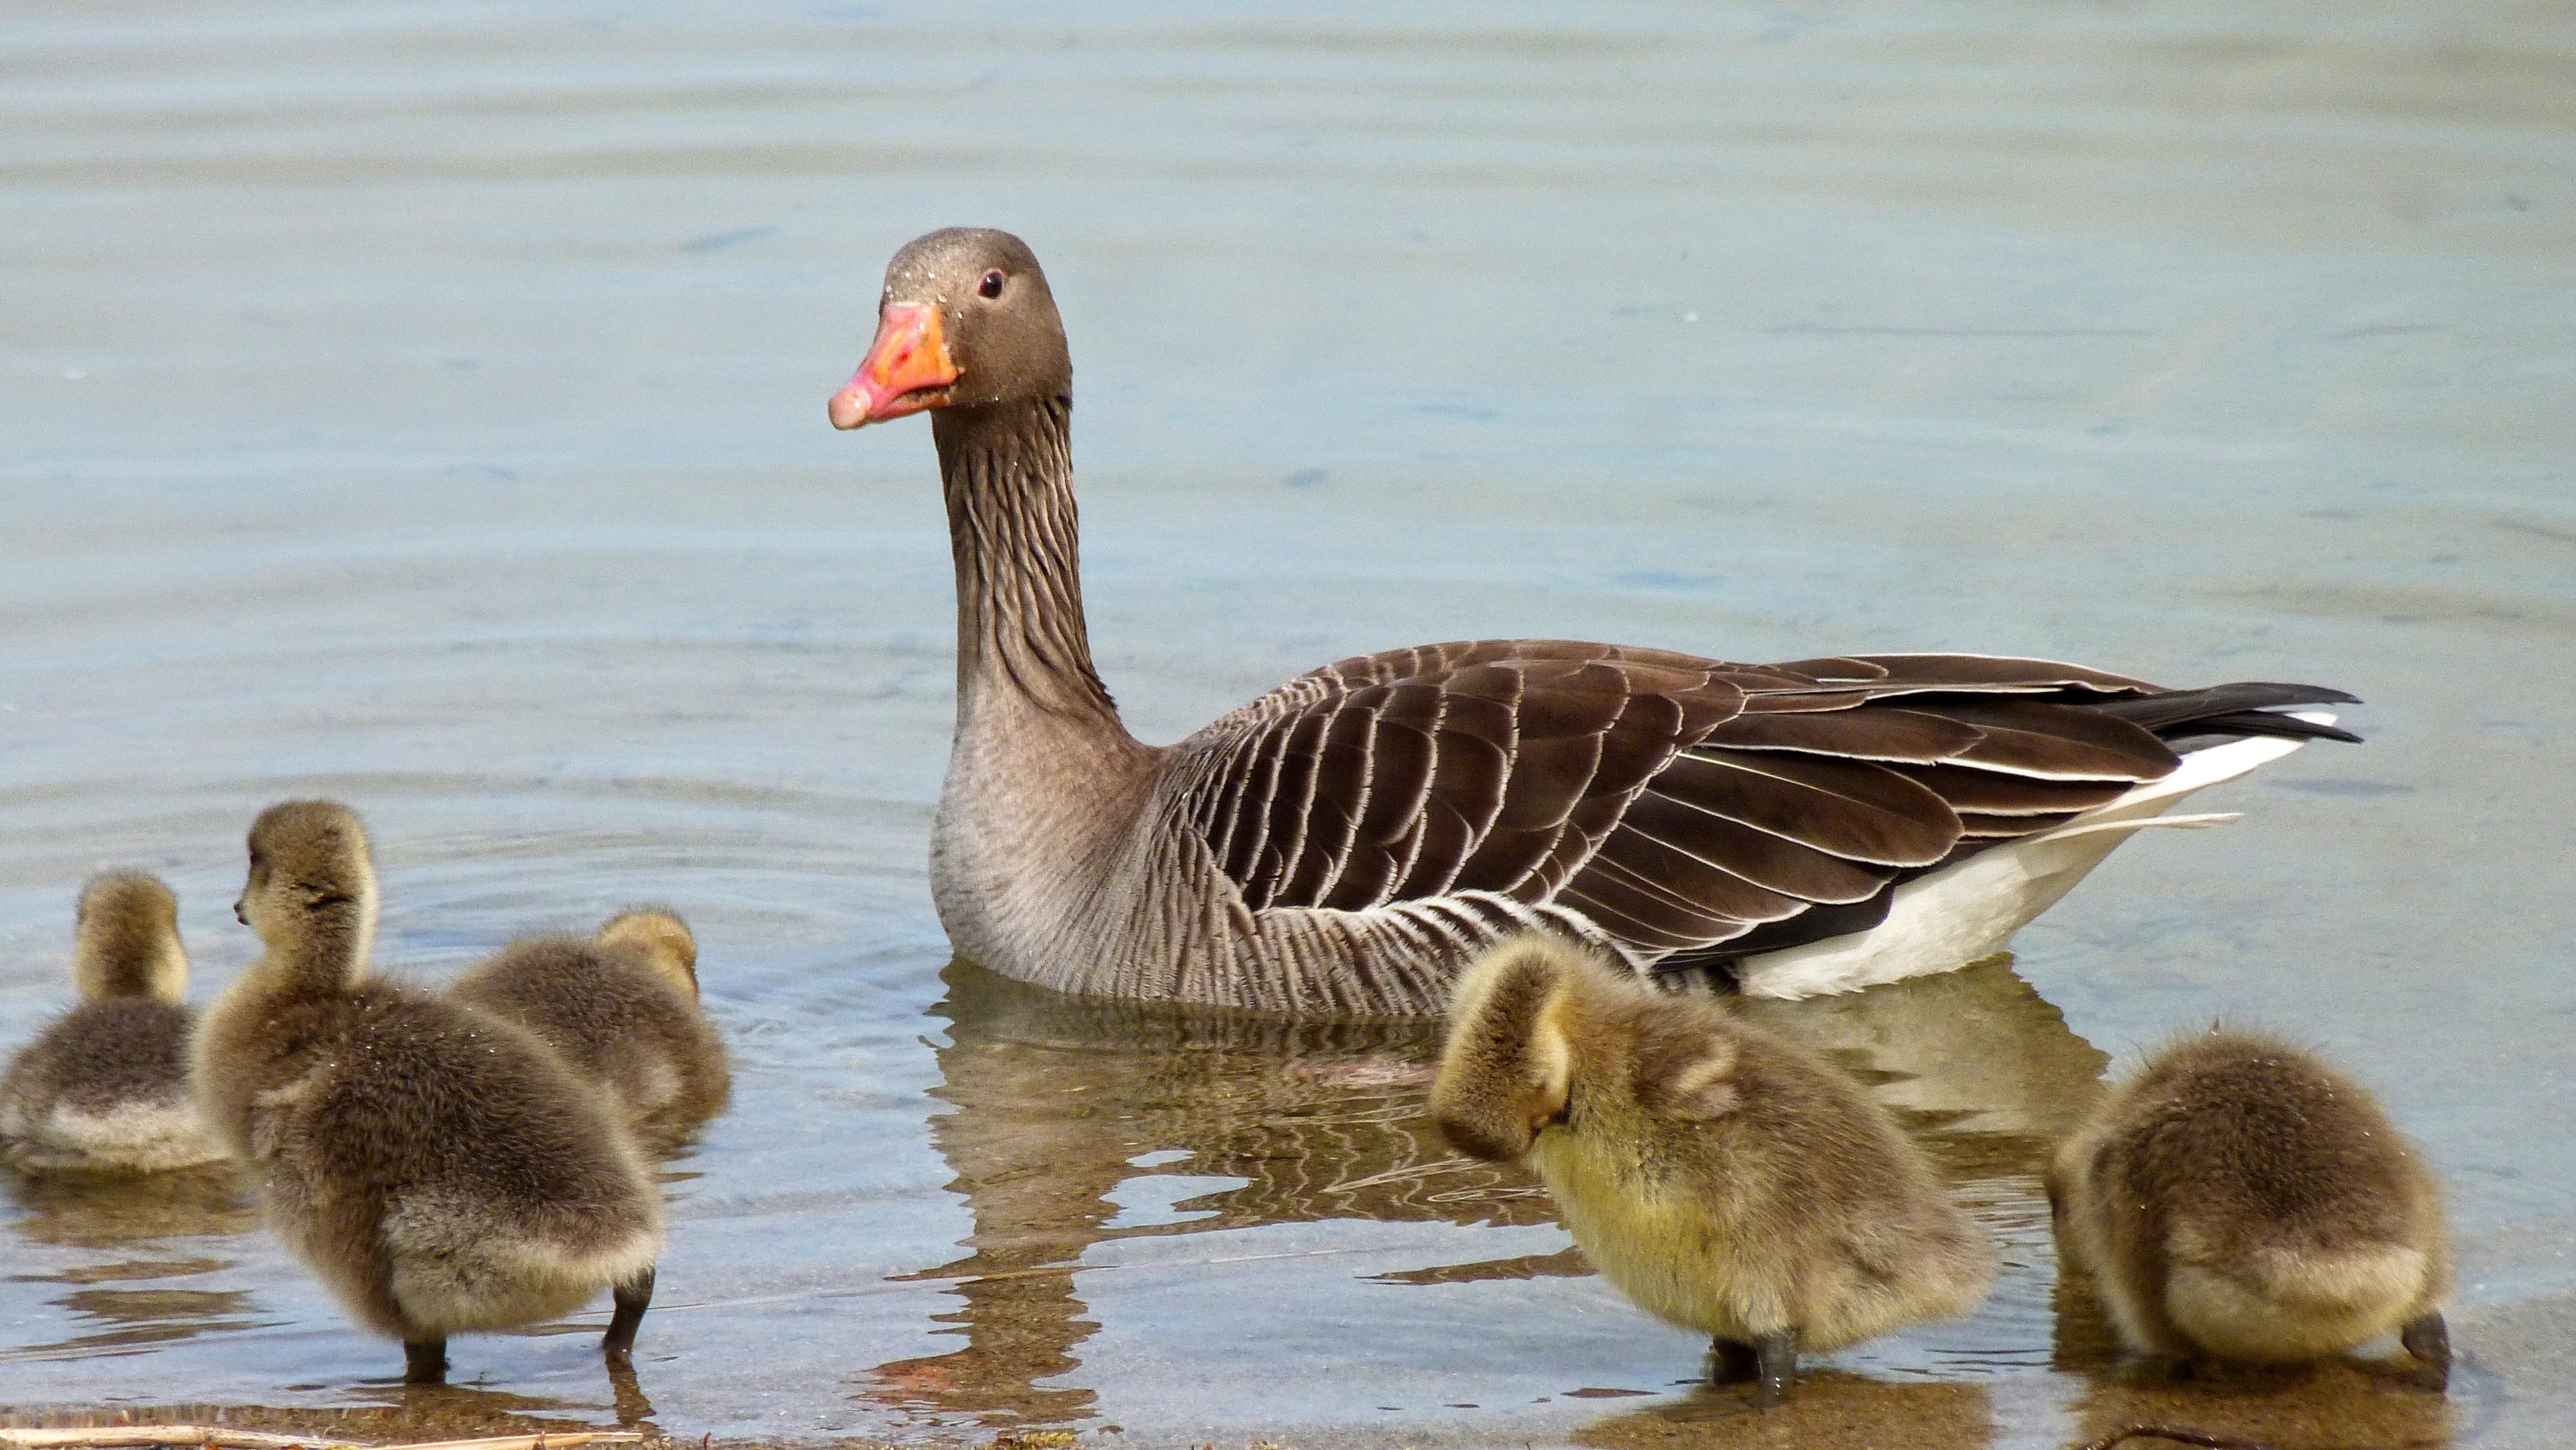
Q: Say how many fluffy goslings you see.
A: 5